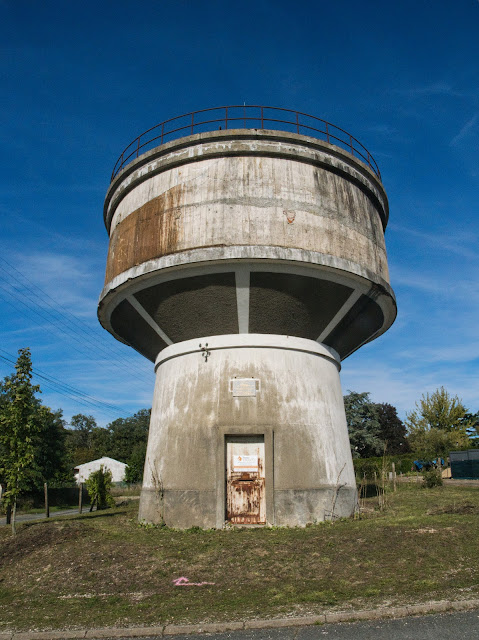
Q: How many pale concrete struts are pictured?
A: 3